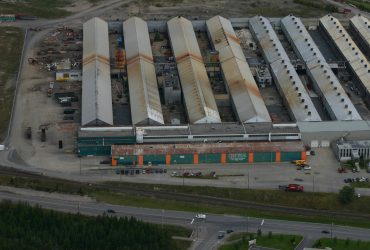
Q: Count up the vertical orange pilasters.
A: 8